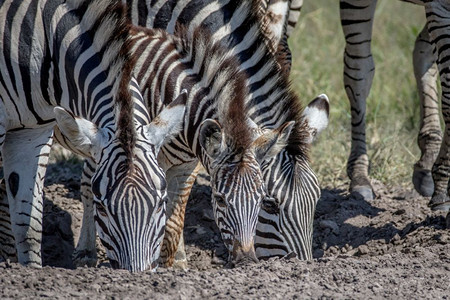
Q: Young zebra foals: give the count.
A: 1